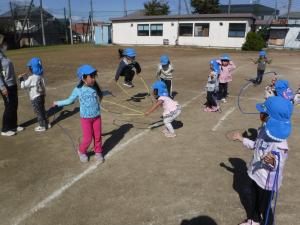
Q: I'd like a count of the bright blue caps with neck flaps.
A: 10